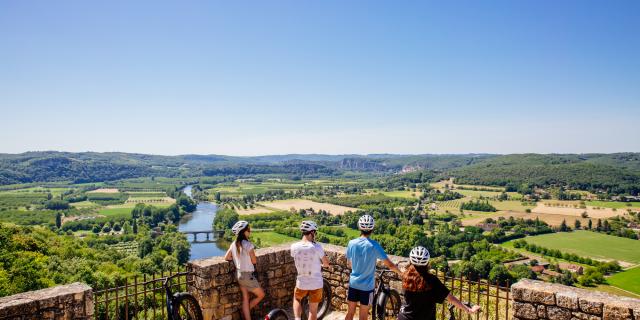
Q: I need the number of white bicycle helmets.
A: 4